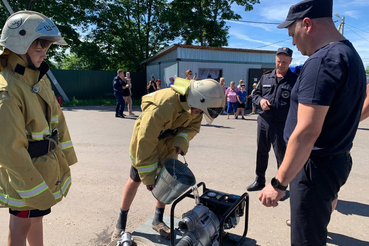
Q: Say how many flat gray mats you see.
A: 1